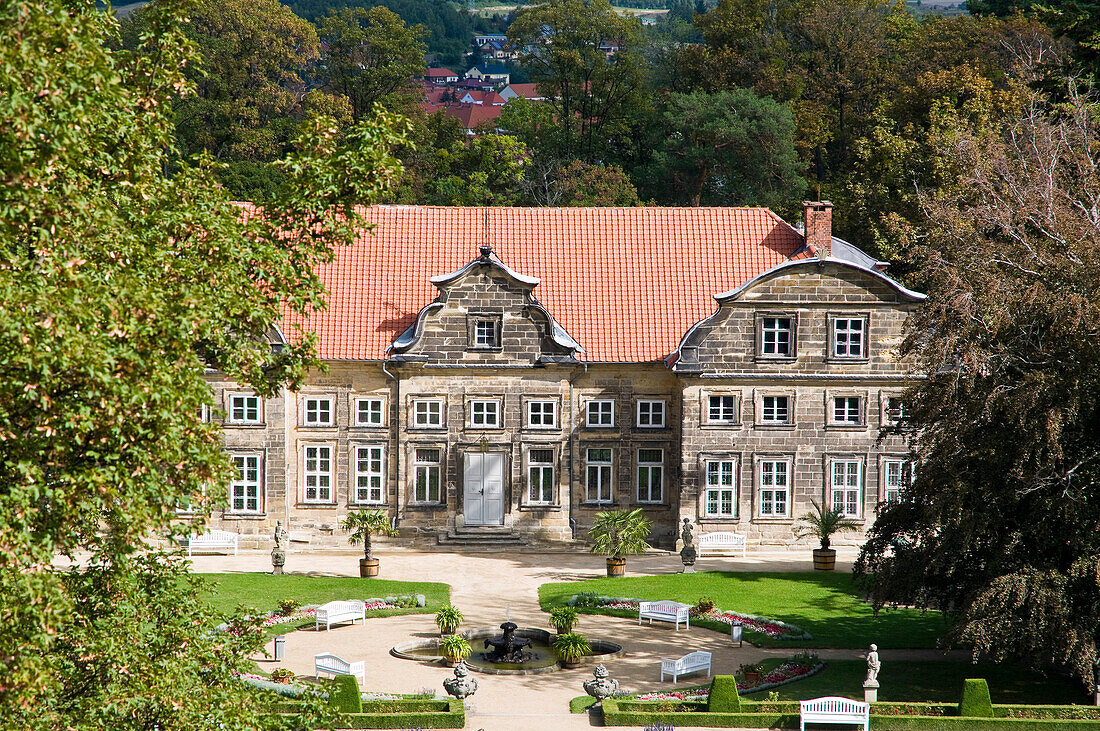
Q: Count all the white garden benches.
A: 7